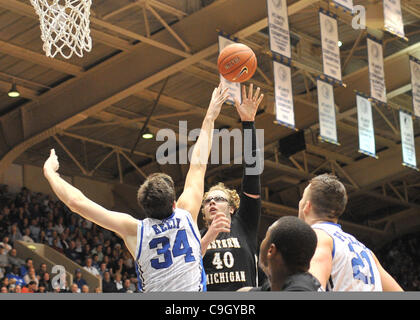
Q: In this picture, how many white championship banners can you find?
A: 11